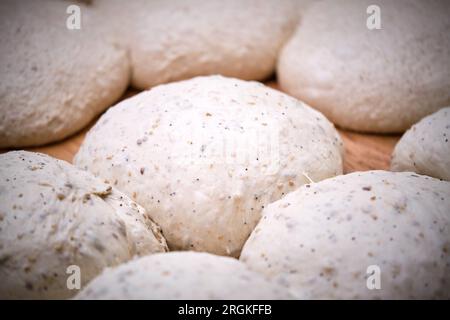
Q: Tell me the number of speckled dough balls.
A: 5